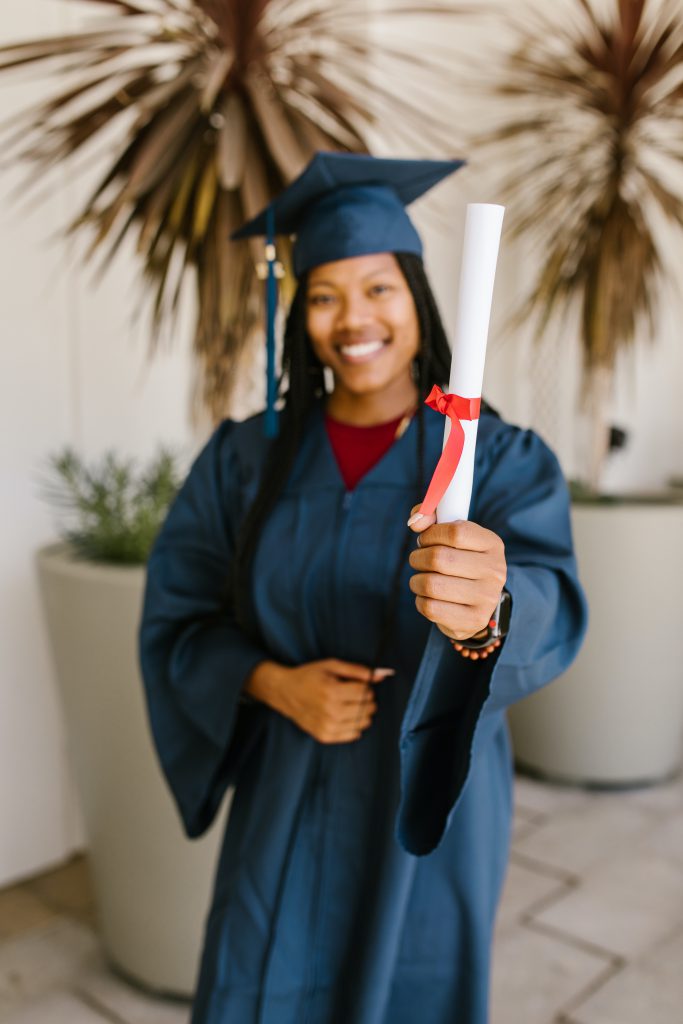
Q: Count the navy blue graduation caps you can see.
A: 1